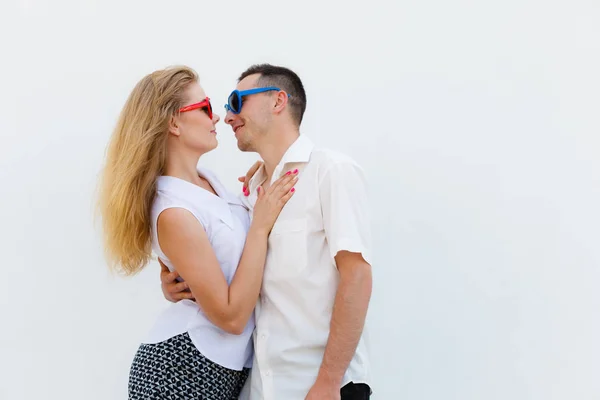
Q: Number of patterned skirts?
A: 1